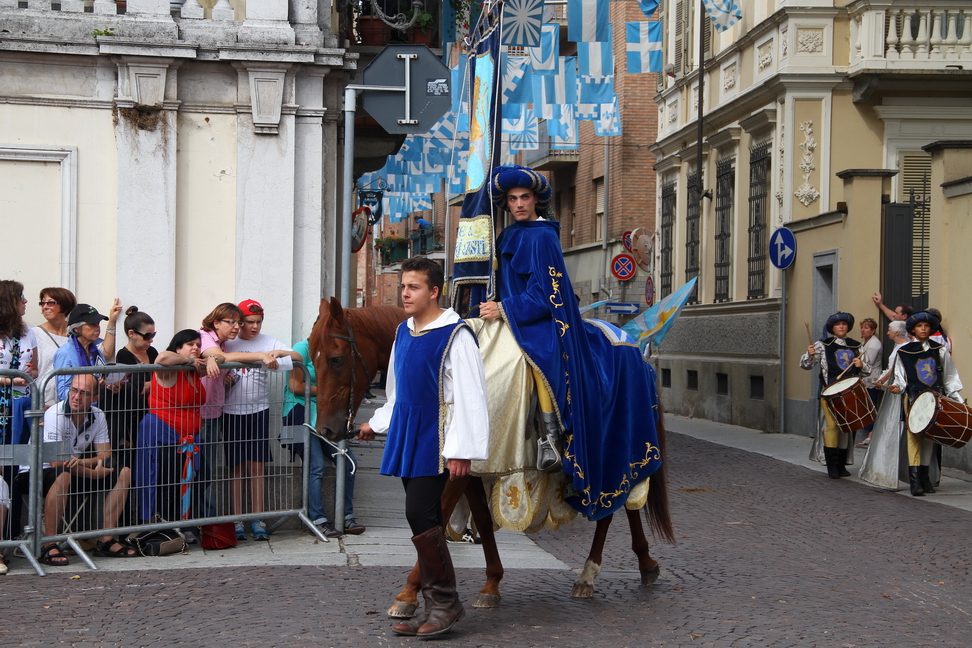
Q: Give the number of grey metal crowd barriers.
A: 2